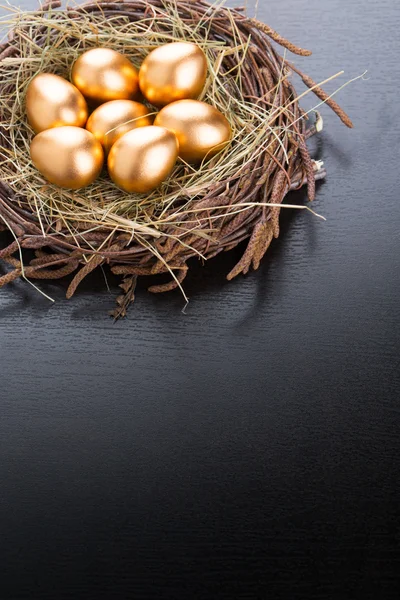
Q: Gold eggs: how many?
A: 7